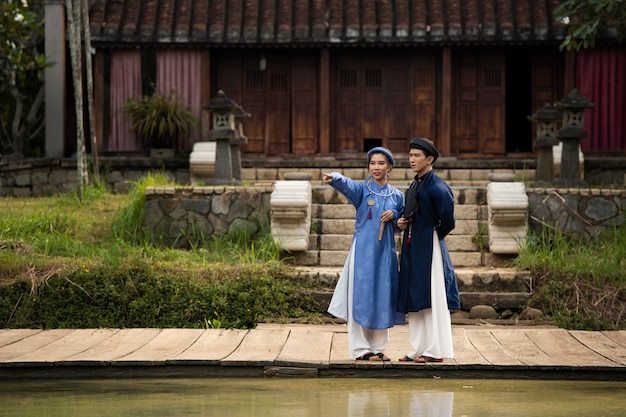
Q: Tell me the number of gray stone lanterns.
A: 4